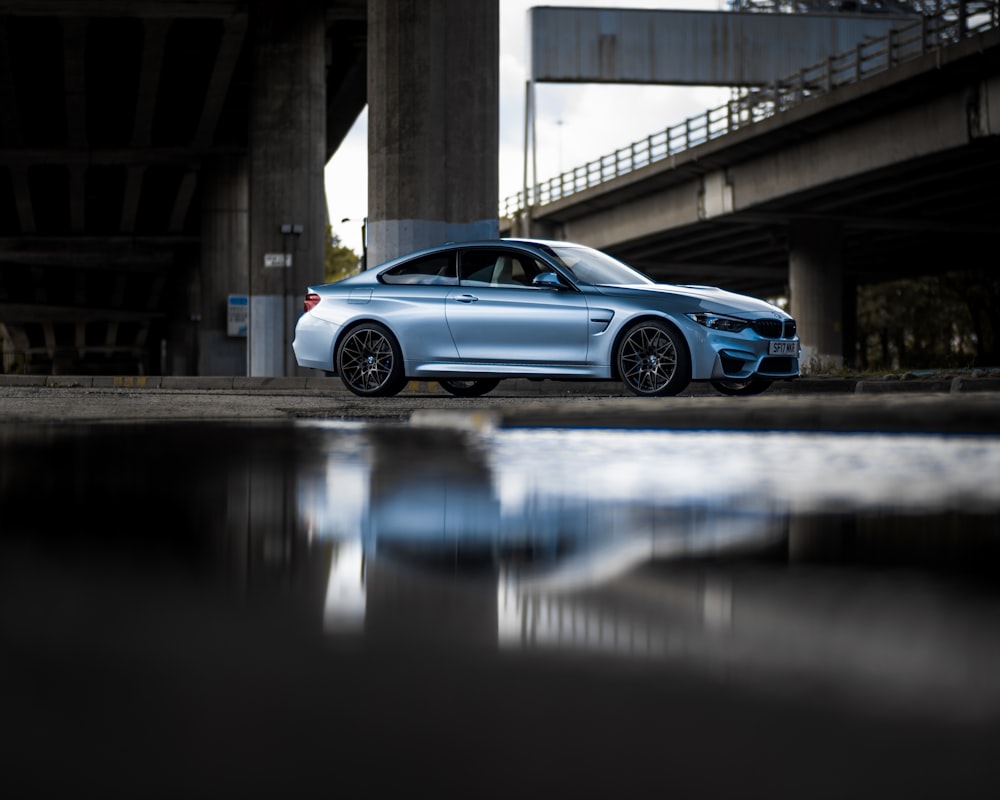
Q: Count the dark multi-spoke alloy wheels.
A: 2